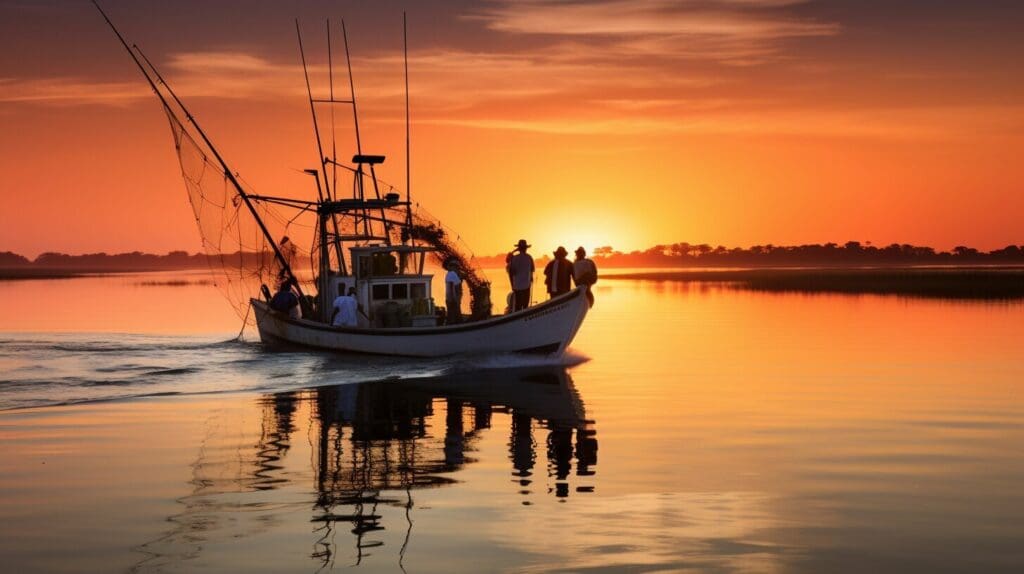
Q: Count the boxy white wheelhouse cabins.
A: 1